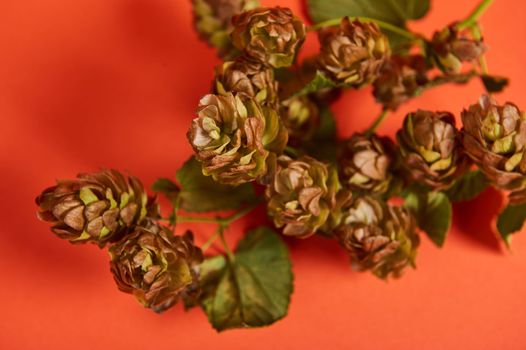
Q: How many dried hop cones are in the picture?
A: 15